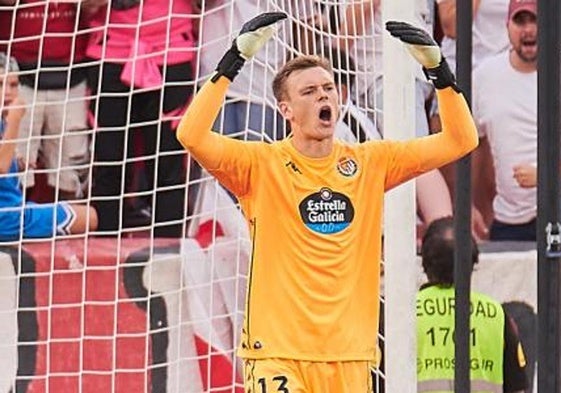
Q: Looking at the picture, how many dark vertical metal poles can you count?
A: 2